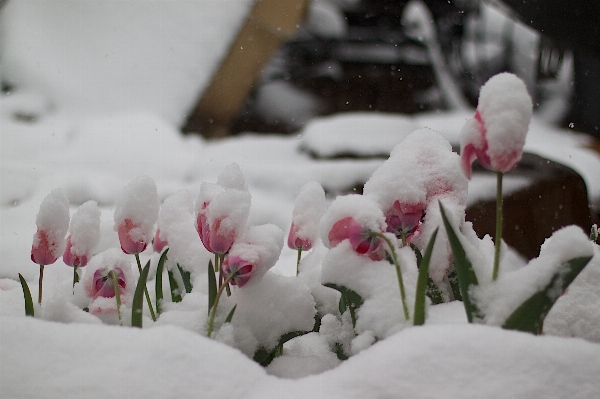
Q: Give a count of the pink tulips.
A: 11